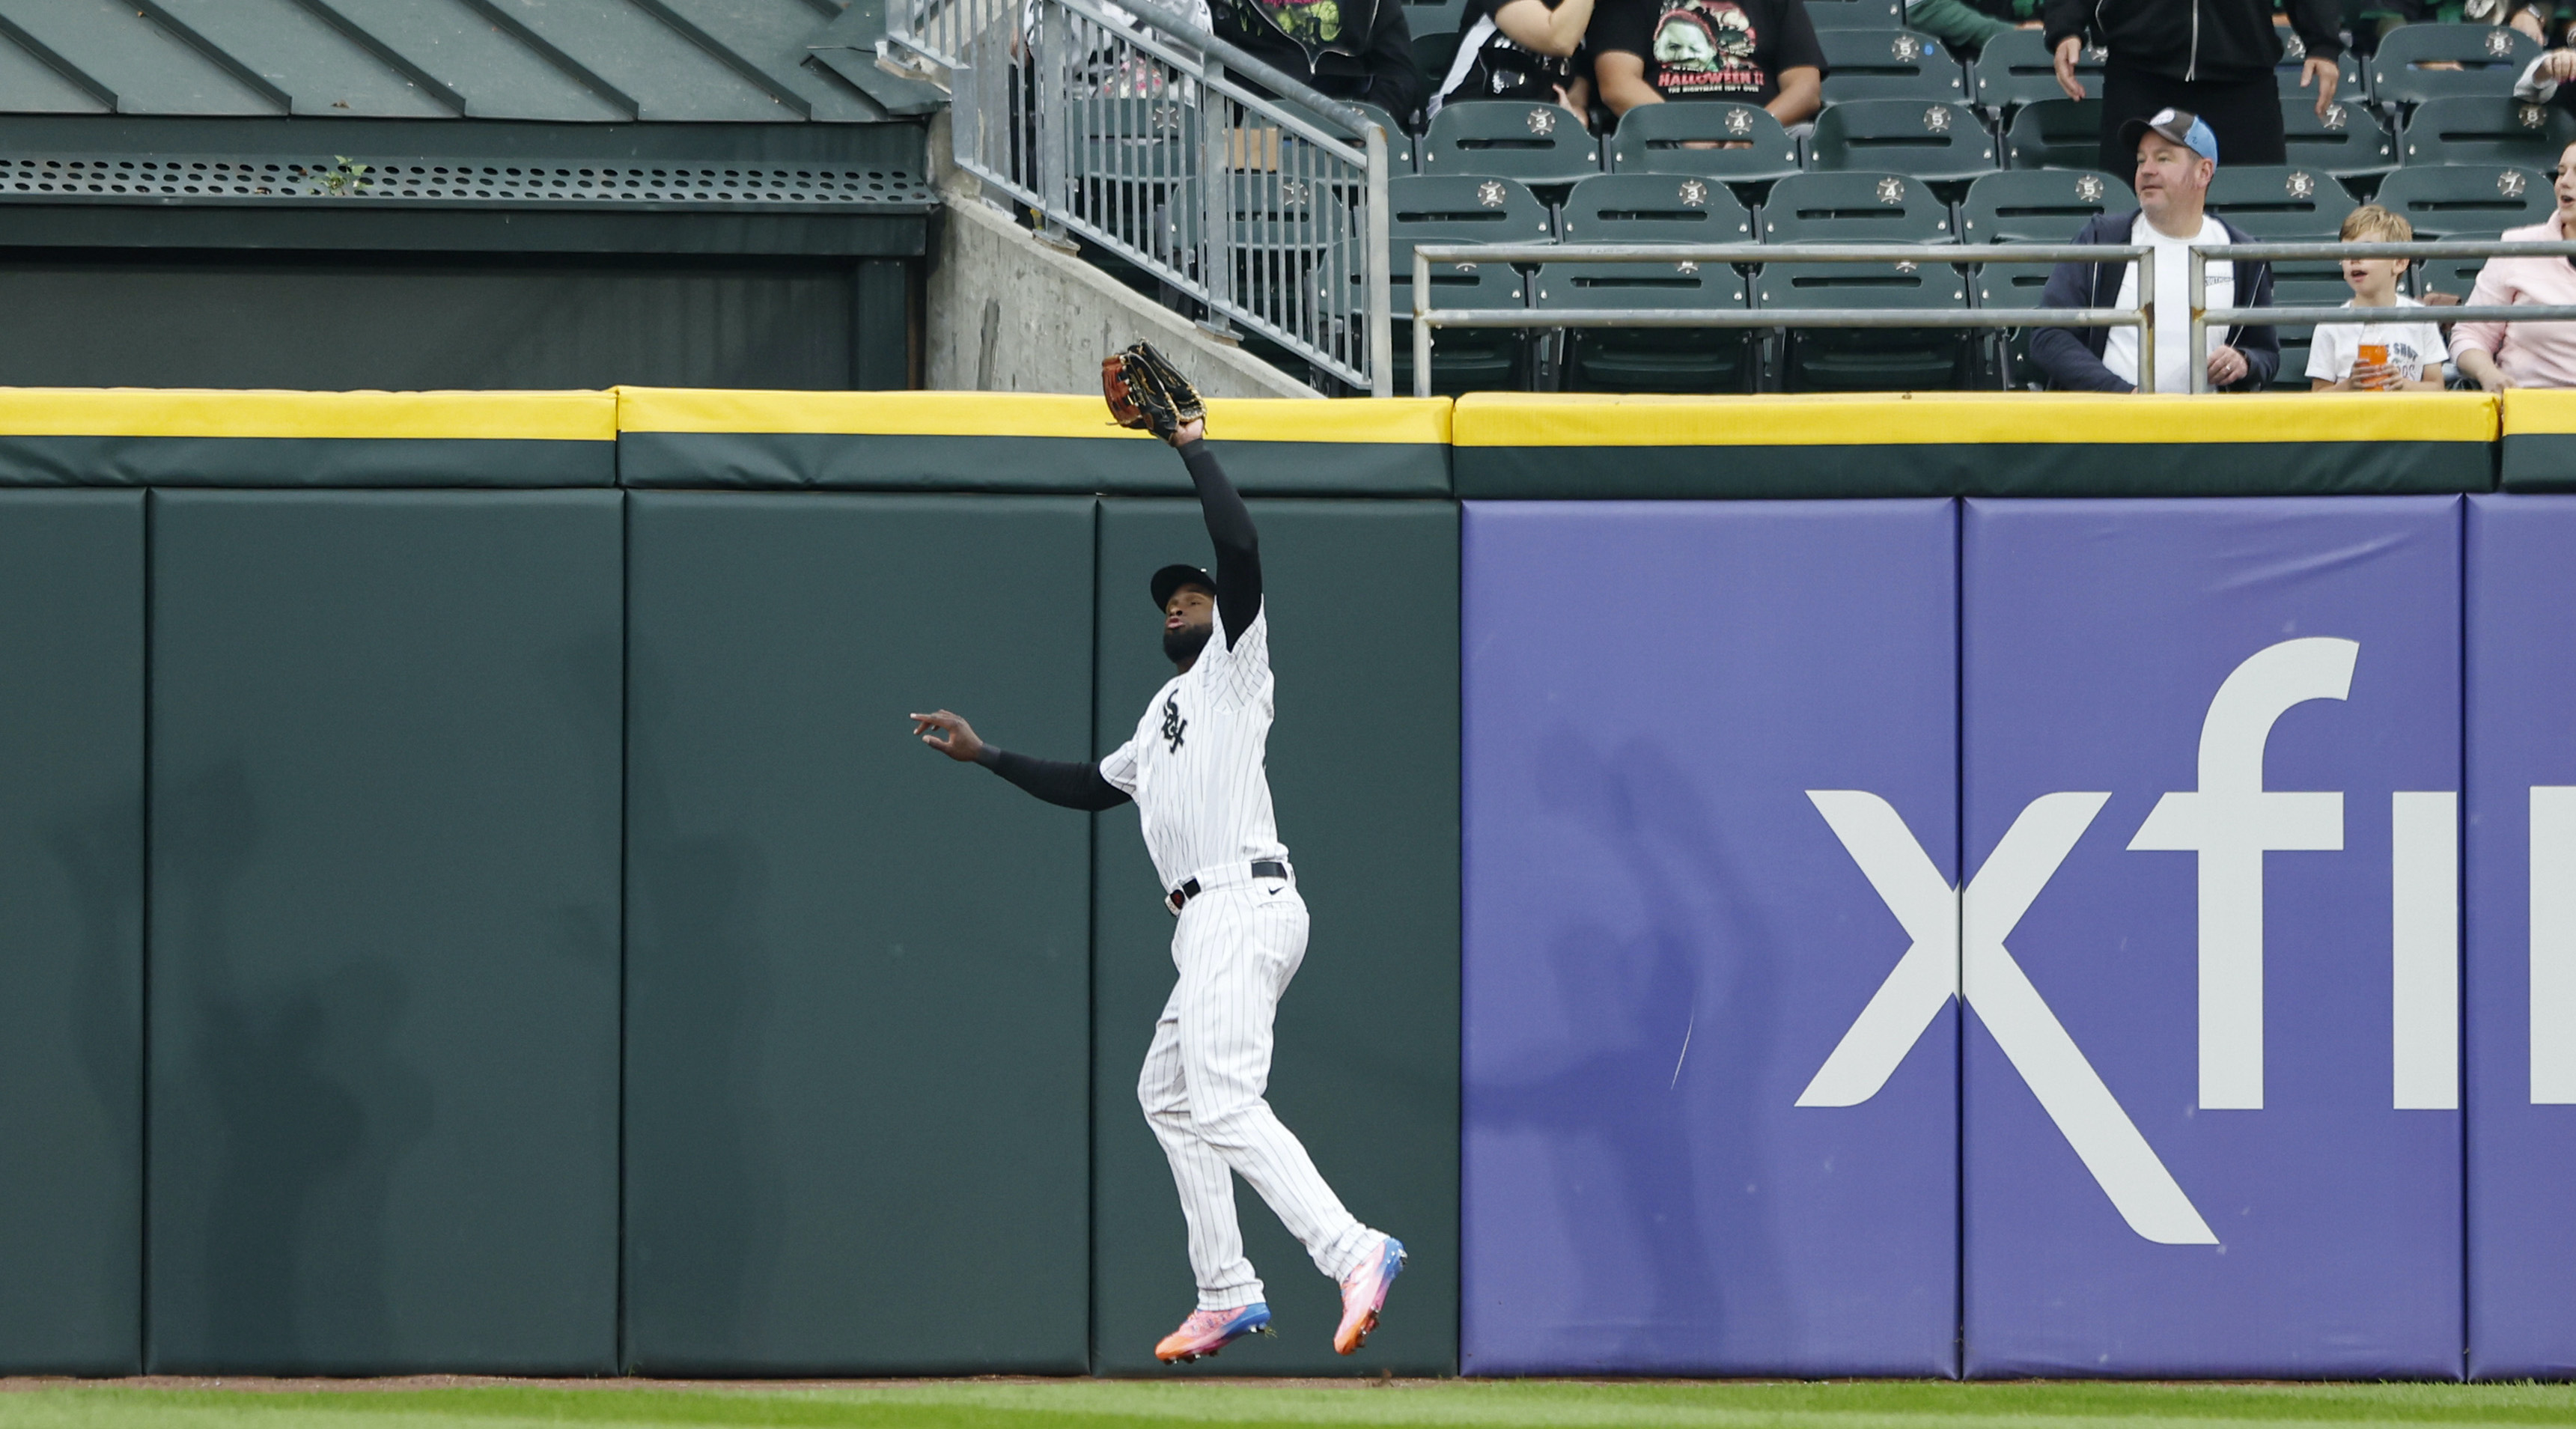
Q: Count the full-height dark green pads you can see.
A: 4